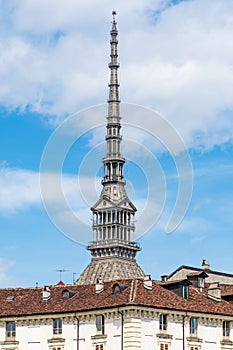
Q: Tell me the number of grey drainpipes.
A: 3